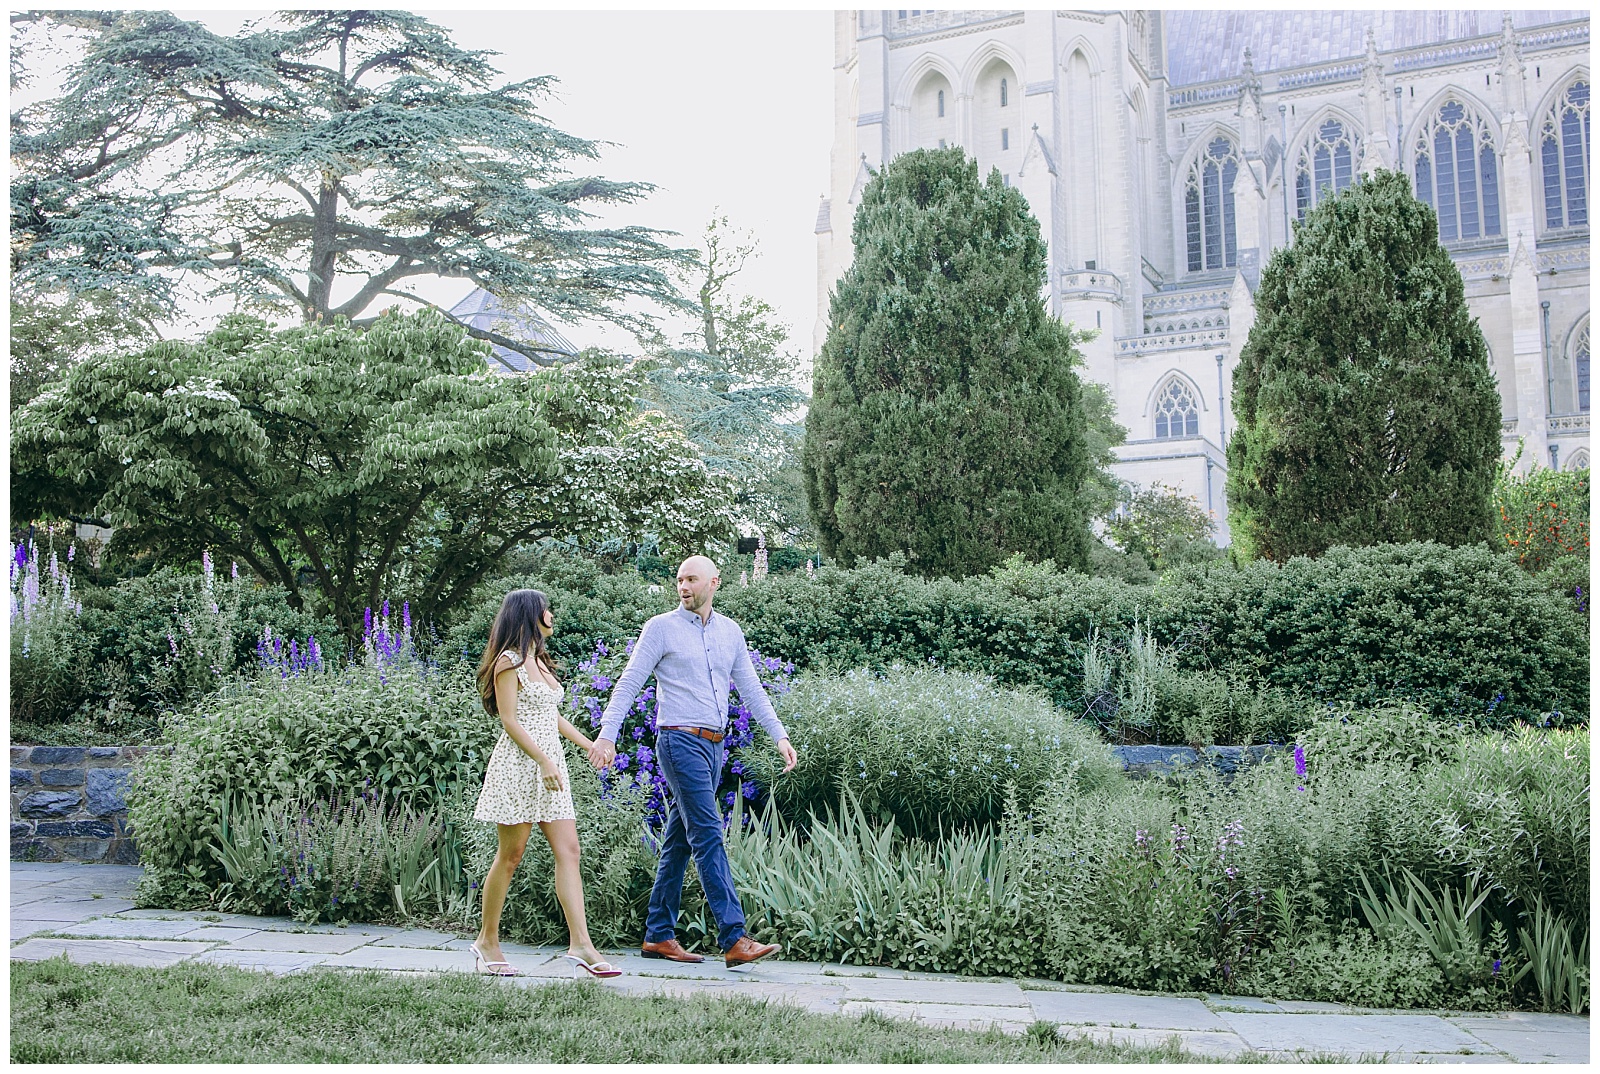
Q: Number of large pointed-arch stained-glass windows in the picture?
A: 4